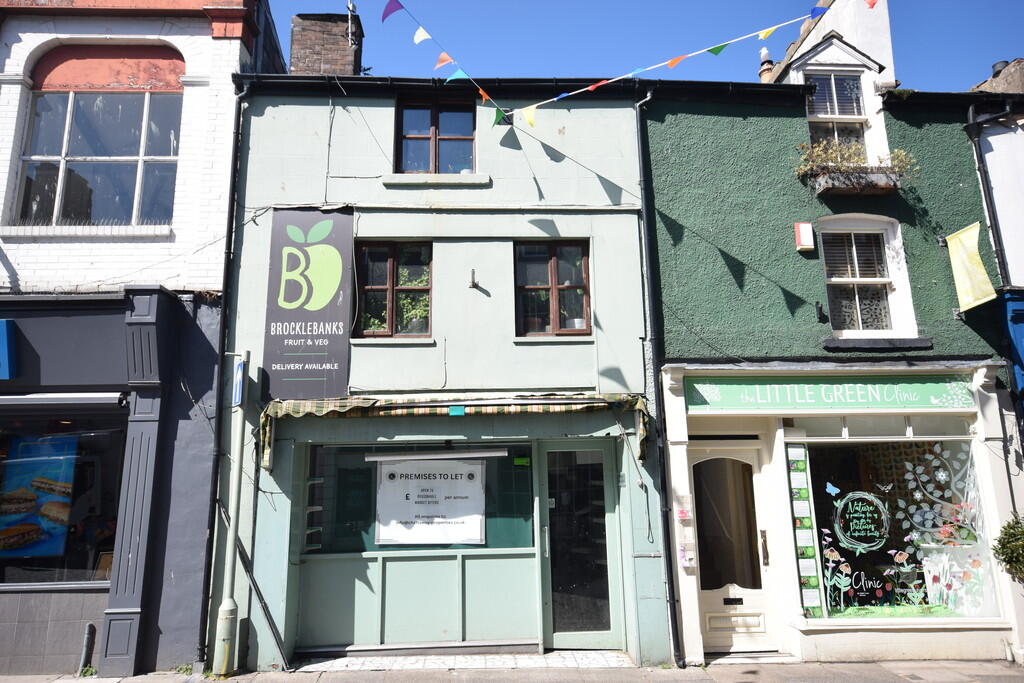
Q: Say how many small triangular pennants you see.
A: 15